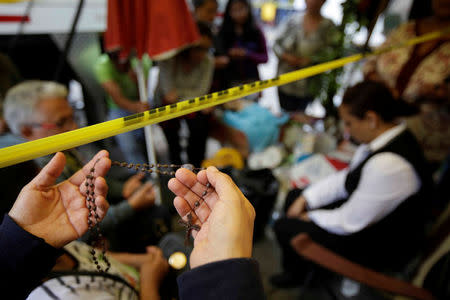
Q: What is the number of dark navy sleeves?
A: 2